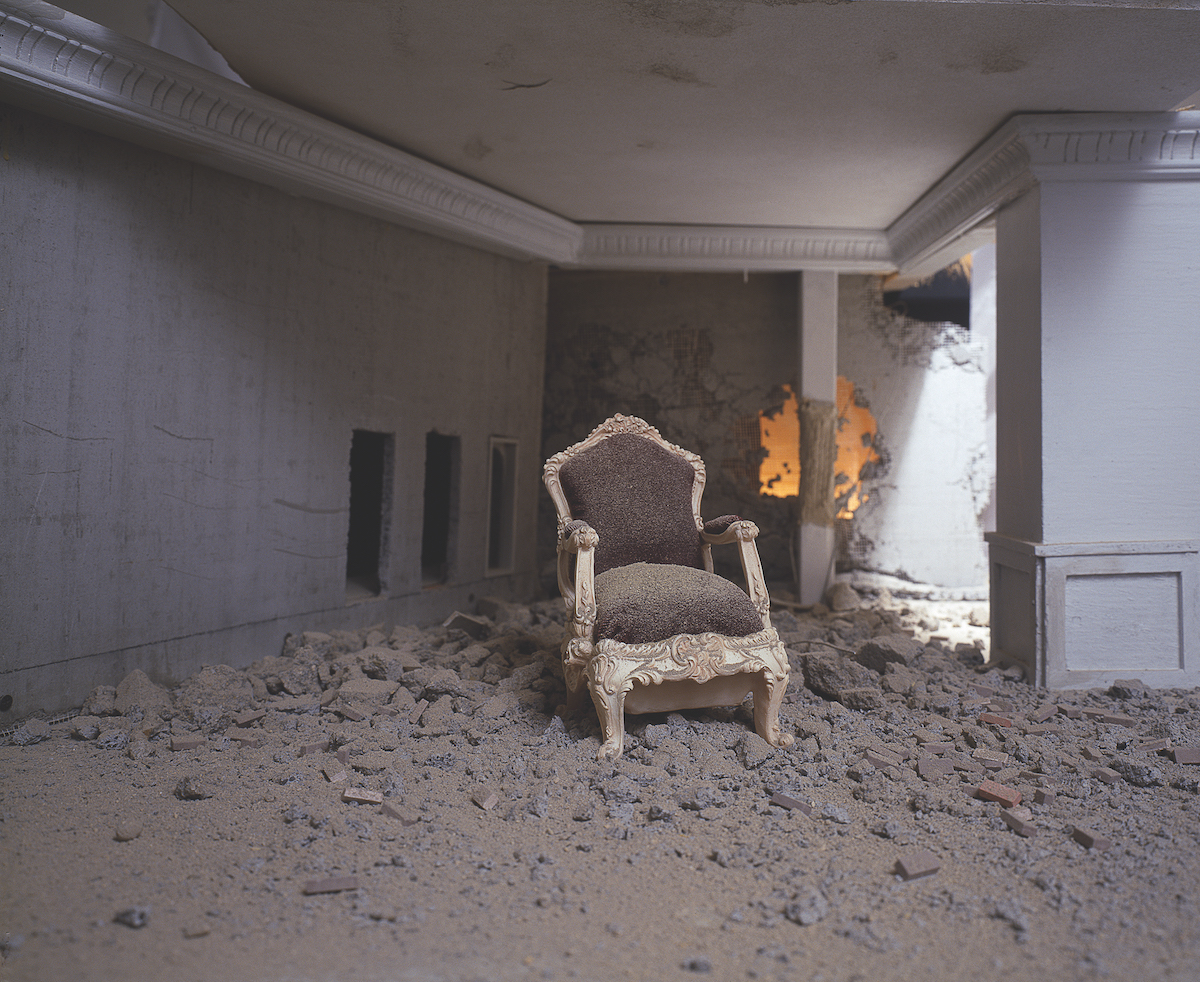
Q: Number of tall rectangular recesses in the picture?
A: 3